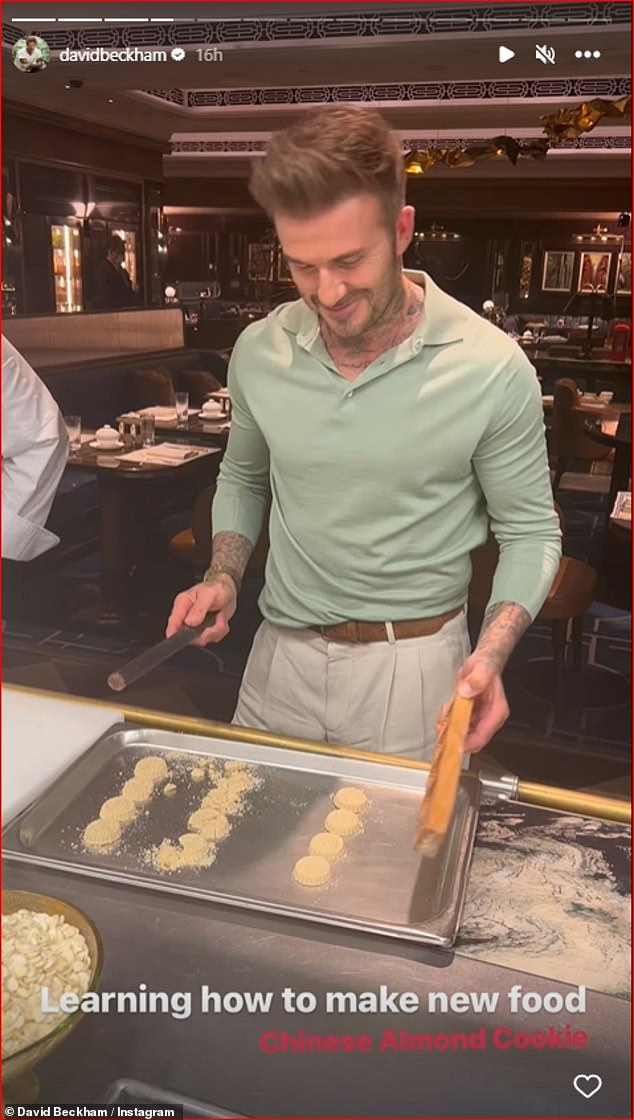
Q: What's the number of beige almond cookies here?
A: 12